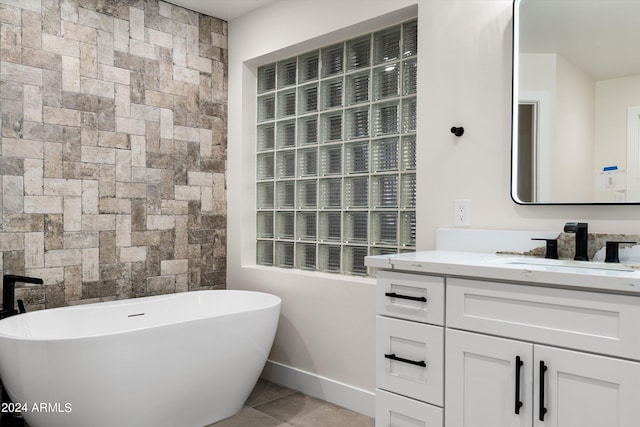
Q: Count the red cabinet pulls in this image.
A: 0